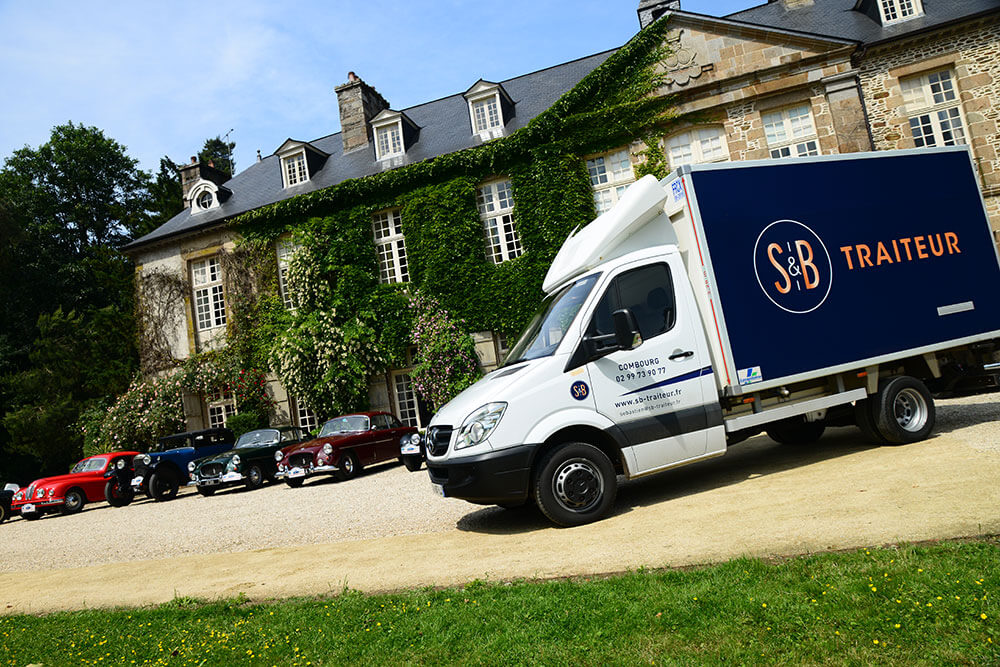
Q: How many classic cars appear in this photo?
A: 6